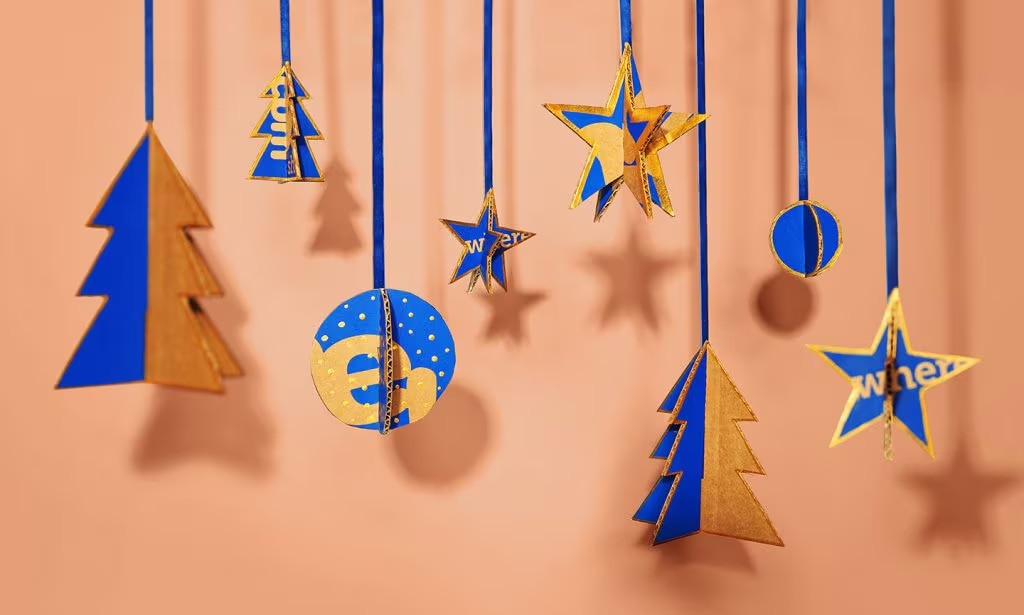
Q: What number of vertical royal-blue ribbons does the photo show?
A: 8